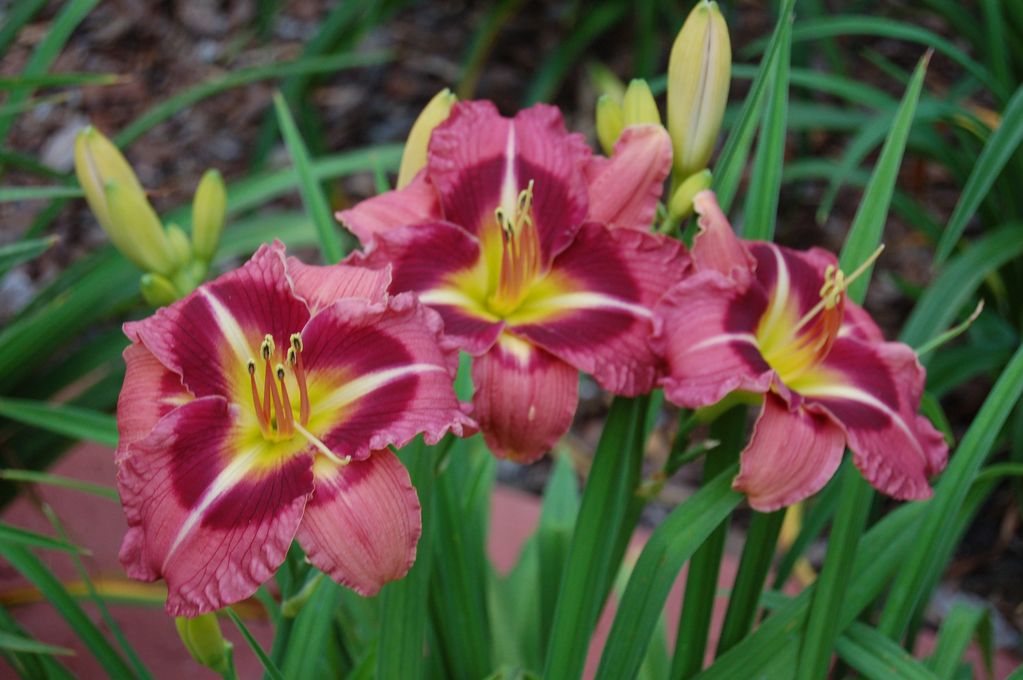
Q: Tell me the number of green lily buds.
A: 11